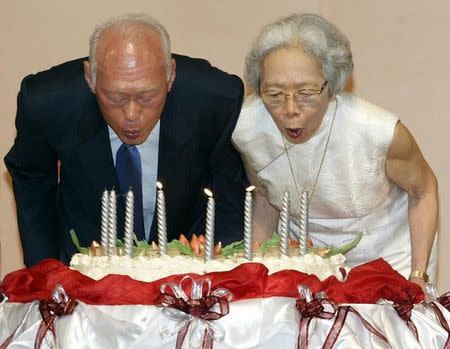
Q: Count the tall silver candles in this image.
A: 8